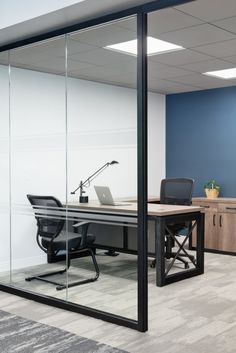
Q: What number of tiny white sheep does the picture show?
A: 0